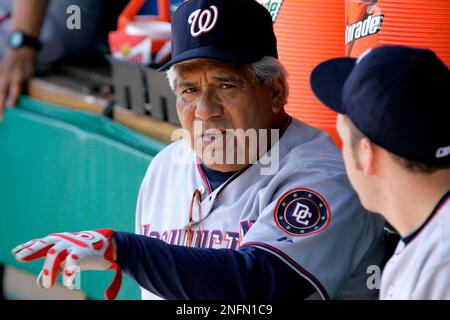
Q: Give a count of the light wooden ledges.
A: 1